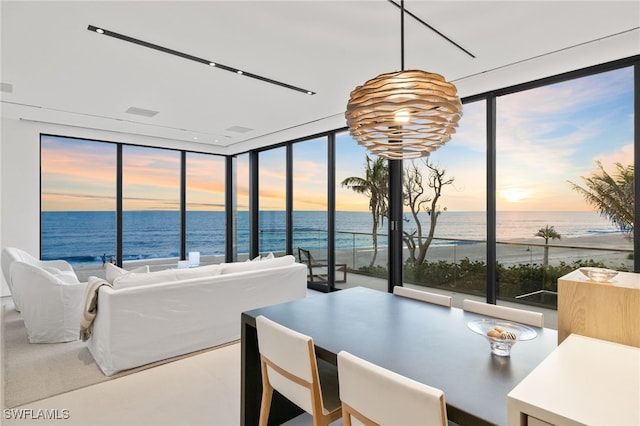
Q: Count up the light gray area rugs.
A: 1